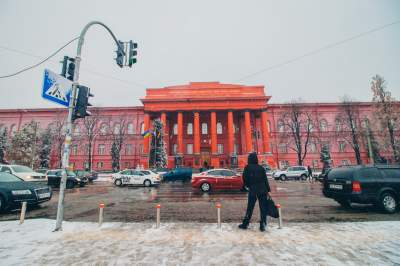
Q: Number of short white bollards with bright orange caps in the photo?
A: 4